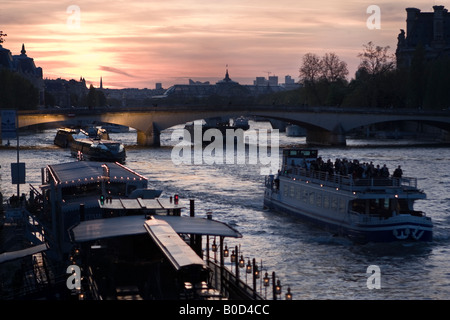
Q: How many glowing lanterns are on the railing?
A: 9